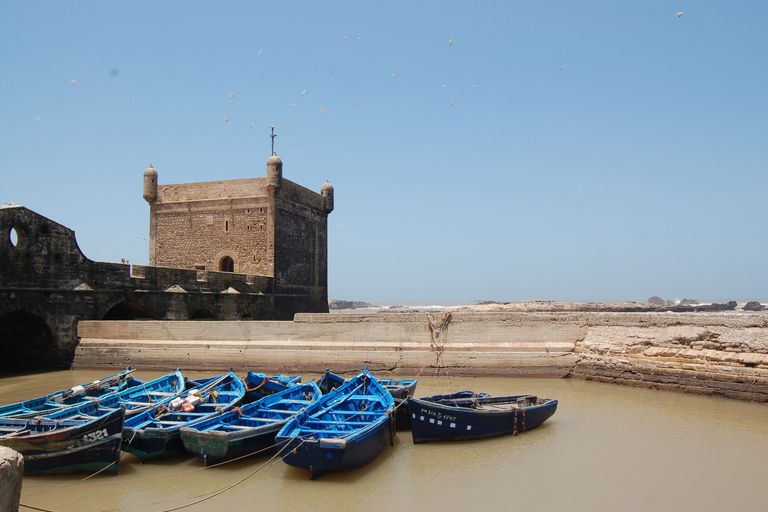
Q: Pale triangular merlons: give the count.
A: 3